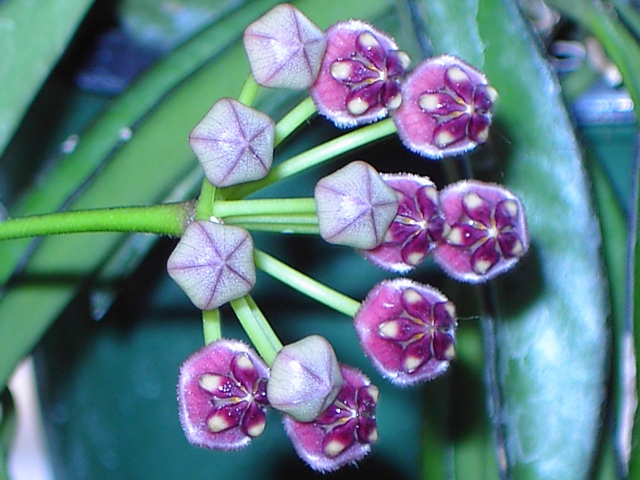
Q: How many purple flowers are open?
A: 7